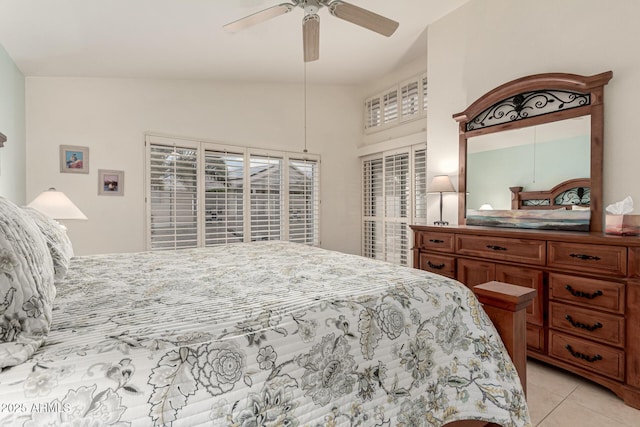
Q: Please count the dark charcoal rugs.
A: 0